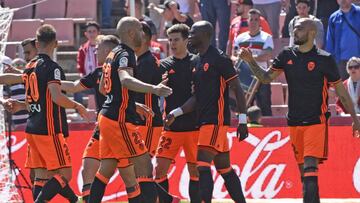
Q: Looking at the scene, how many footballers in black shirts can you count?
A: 8